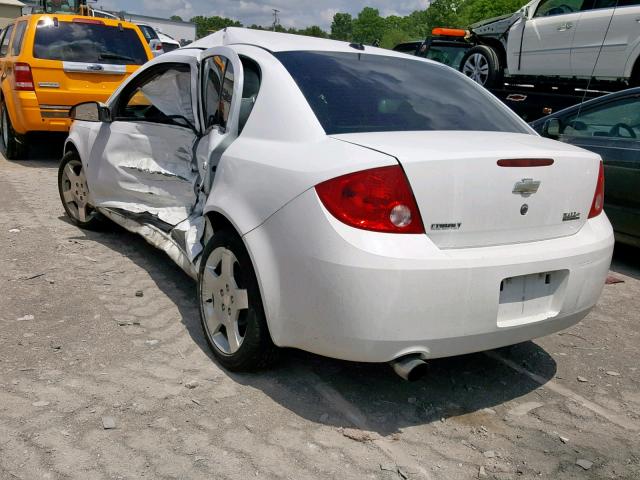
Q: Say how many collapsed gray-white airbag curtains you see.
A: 1